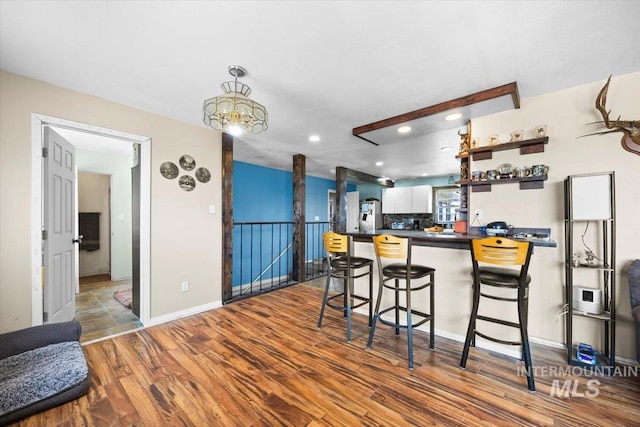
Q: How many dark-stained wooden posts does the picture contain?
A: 3